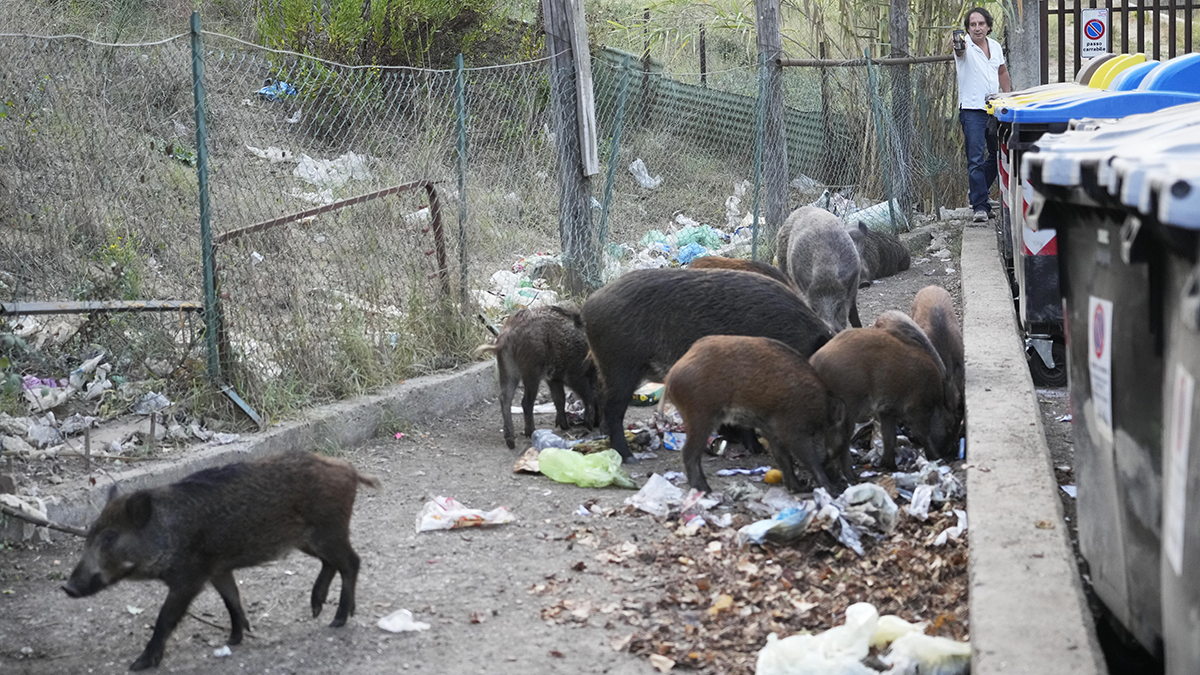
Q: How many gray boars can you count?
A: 1